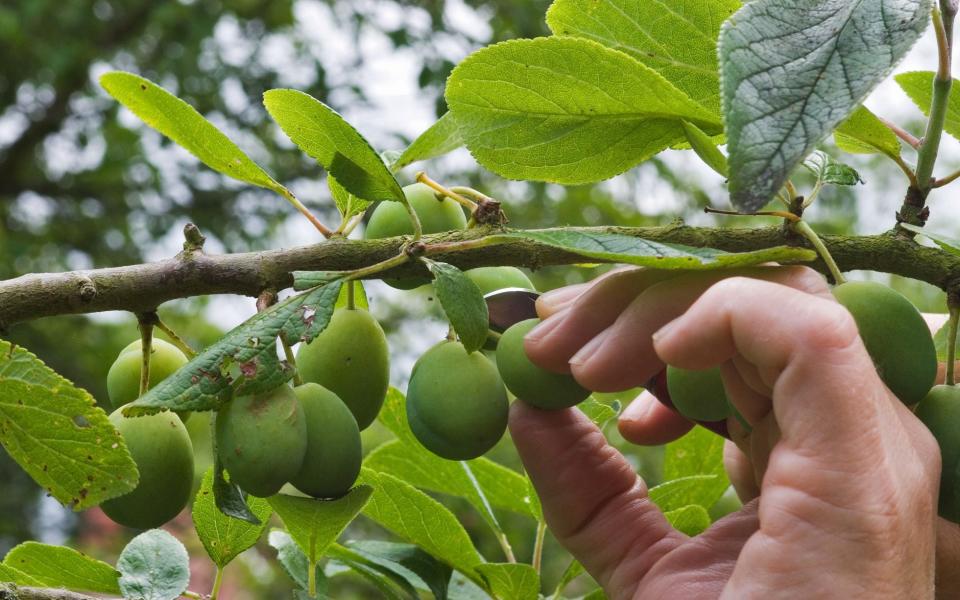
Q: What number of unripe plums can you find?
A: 12